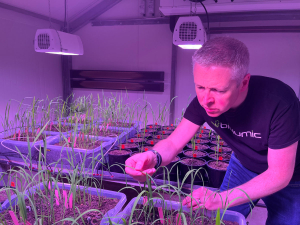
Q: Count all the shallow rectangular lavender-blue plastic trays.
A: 8